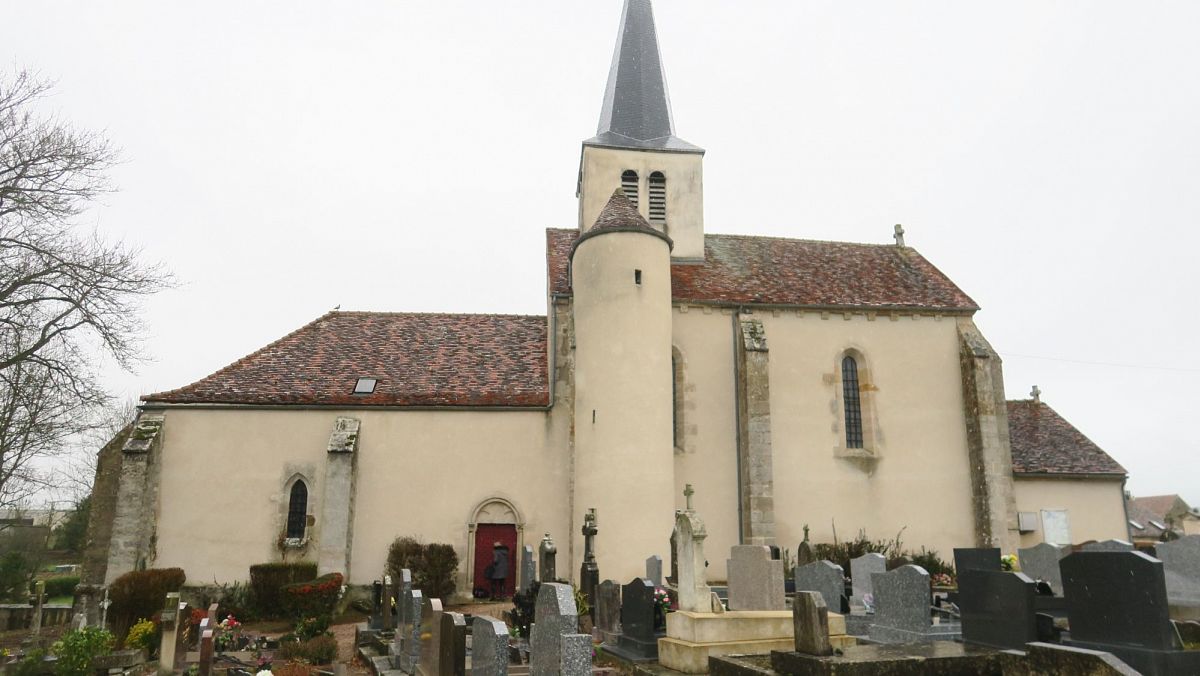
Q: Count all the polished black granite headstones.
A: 4